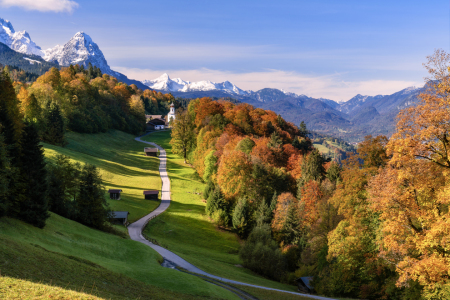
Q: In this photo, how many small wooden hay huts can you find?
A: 5